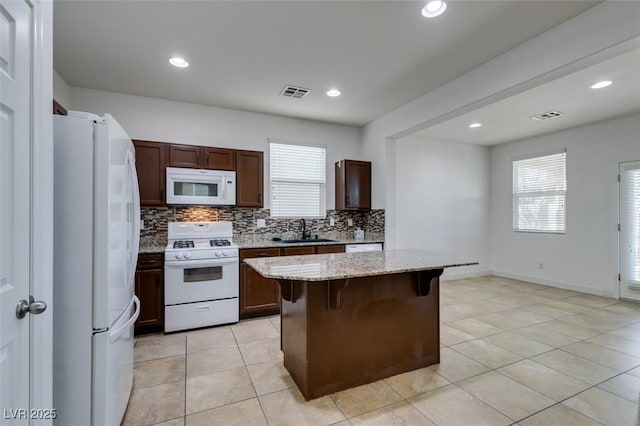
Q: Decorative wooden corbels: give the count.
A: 3